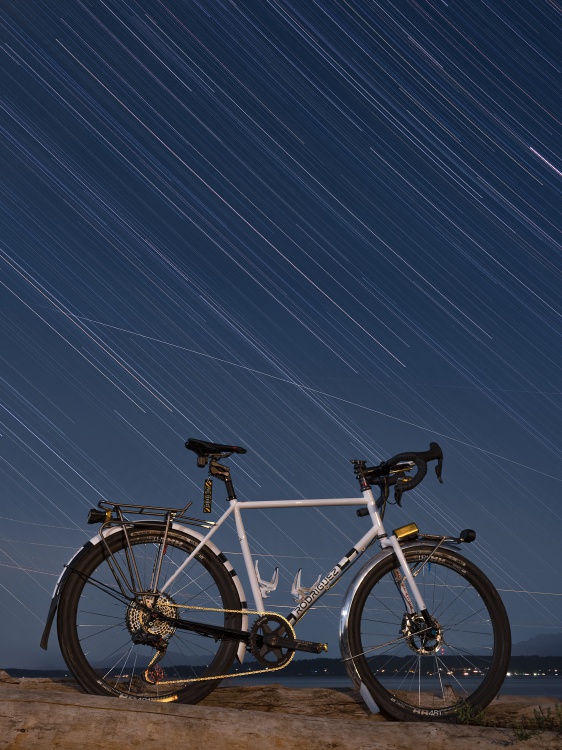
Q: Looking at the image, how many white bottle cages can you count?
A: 2